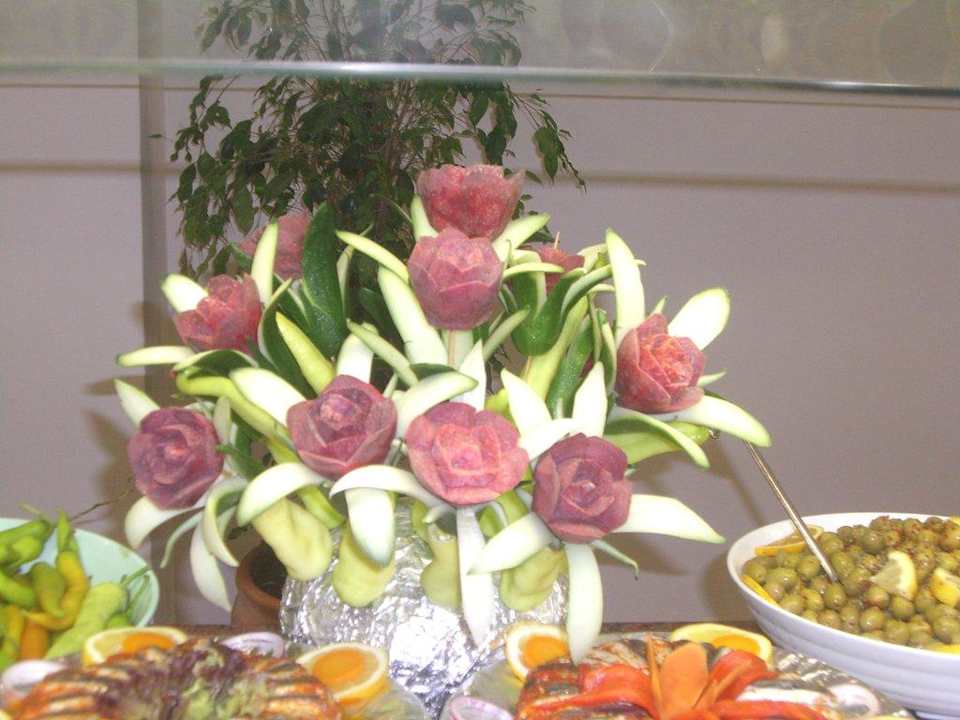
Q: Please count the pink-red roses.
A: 10